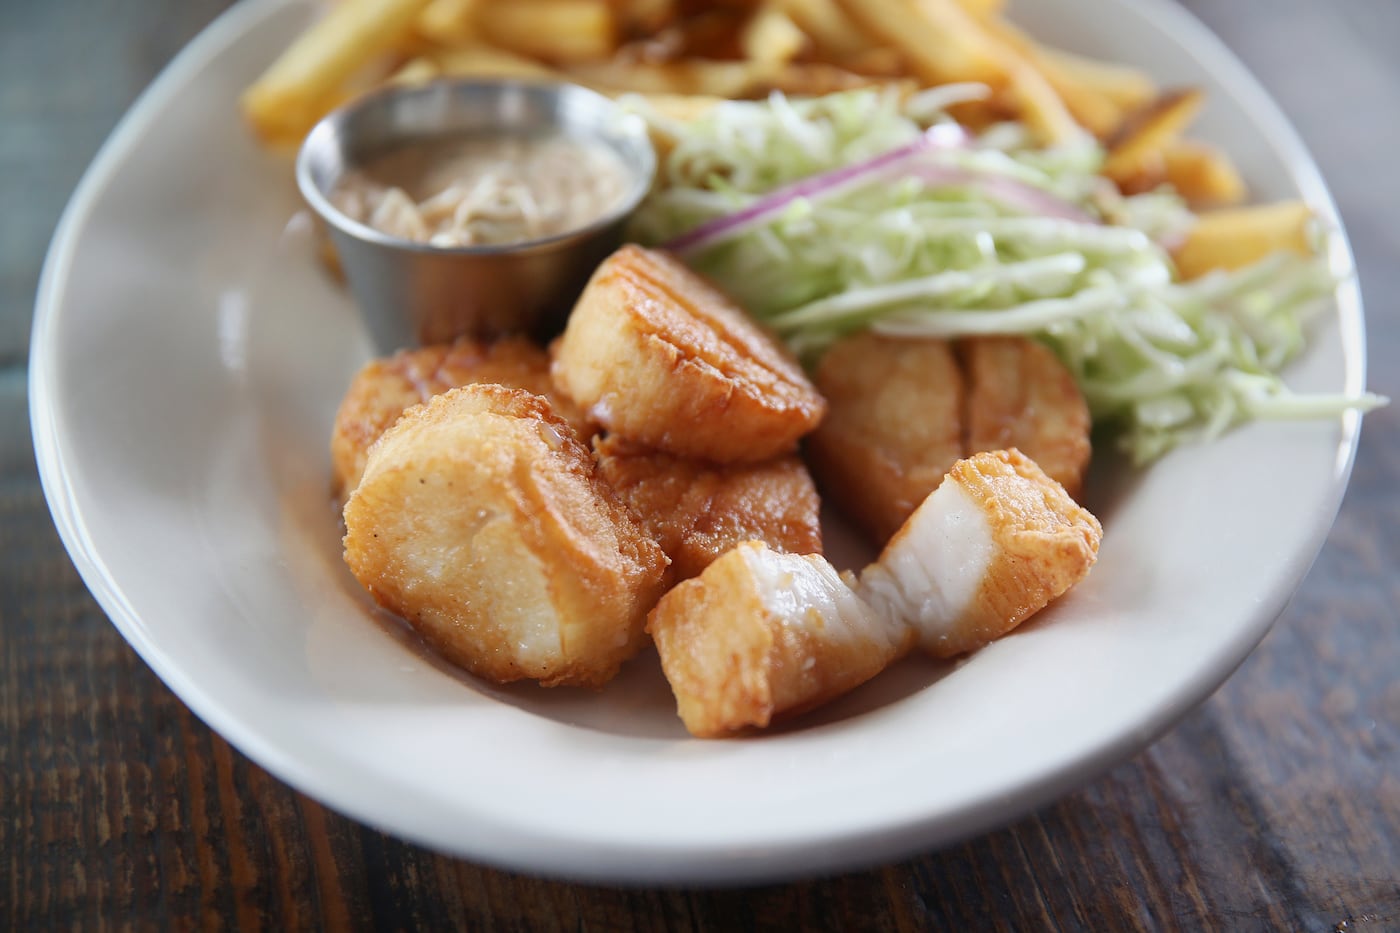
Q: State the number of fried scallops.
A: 6